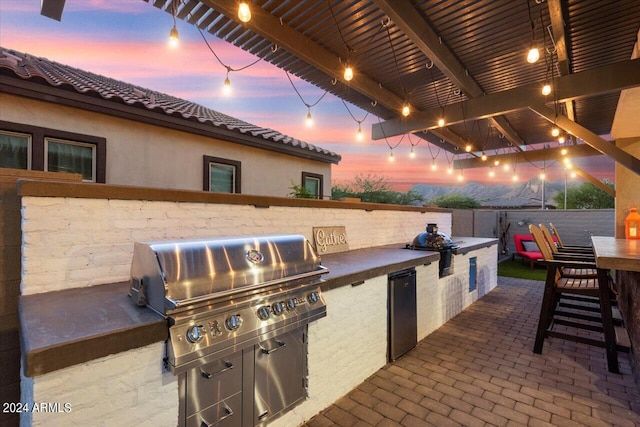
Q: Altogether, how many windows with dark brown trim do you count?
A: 4